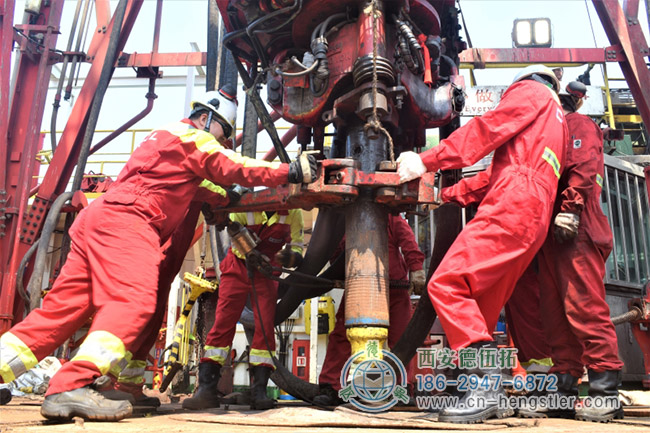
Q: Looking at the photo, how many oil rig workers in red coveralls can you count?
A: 7